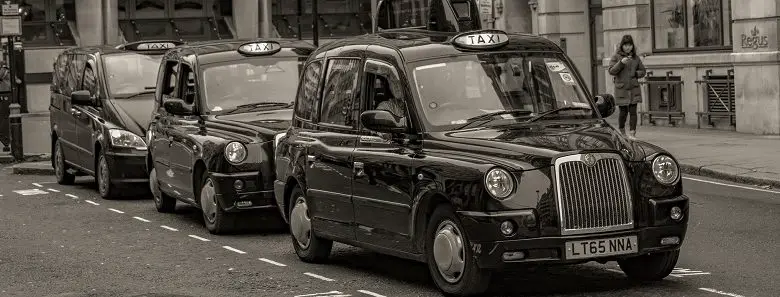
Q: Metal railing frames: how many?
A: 2